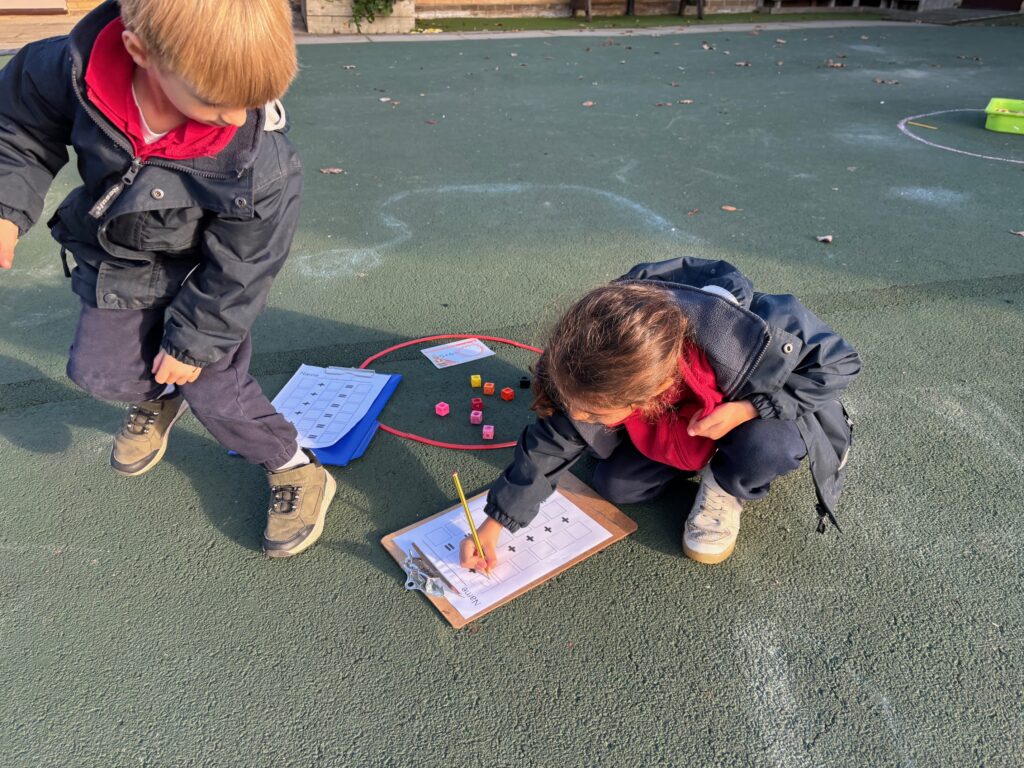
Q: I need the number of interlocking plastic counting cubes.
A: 8